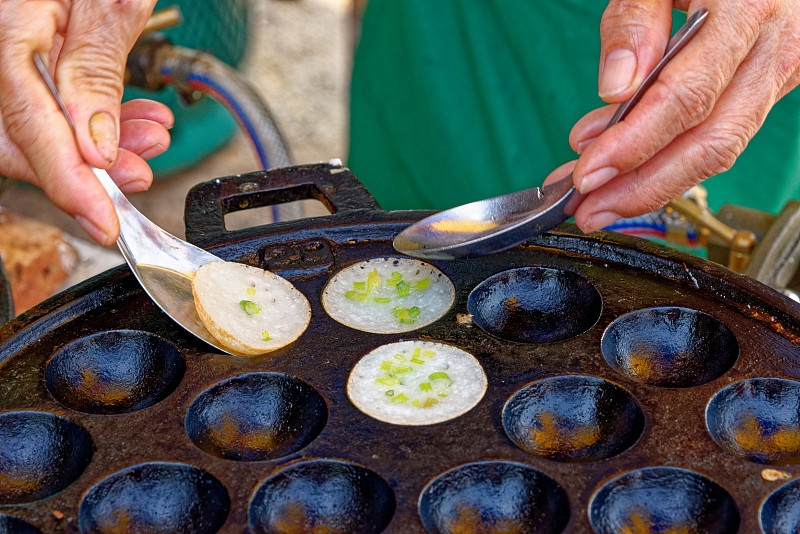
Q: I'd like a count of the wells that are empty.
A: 13